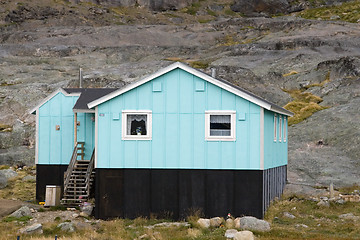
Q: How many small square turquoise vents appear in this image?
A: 4